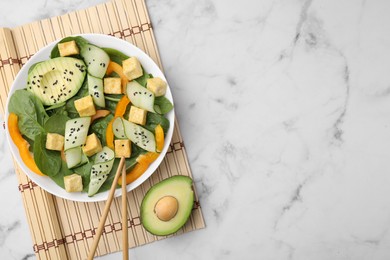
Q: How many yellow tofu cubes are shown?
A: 10